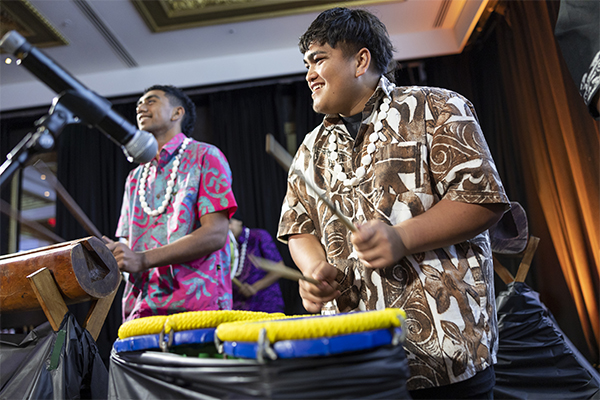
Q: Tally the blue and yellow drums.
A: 2